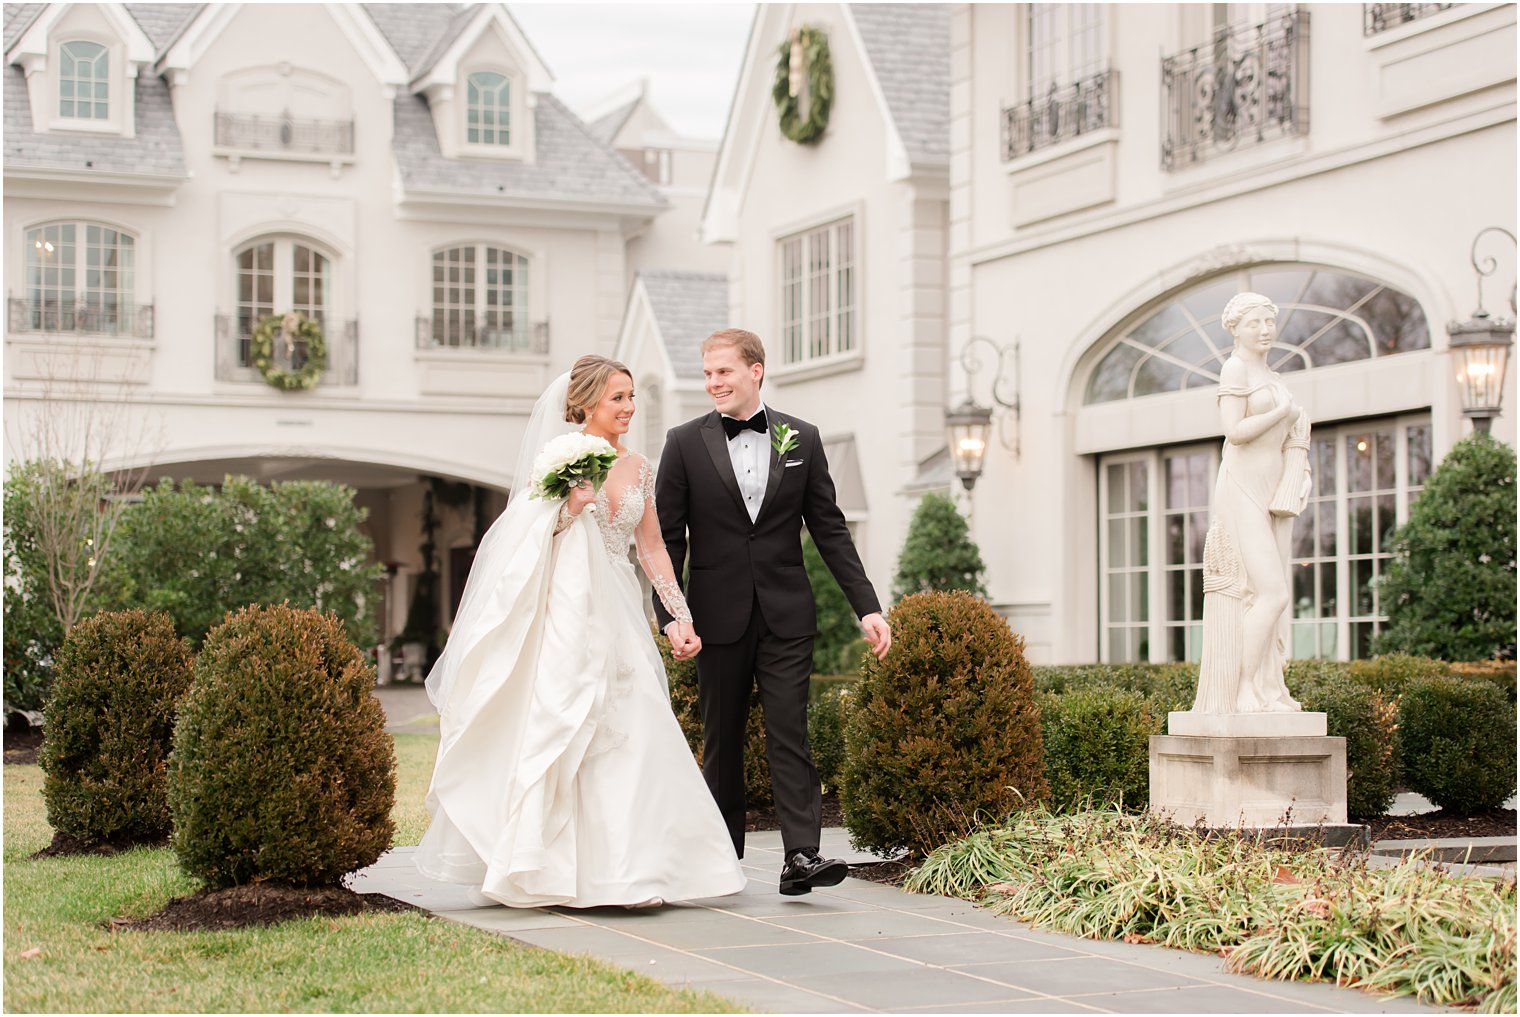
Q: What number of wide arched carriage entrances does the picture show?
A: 1